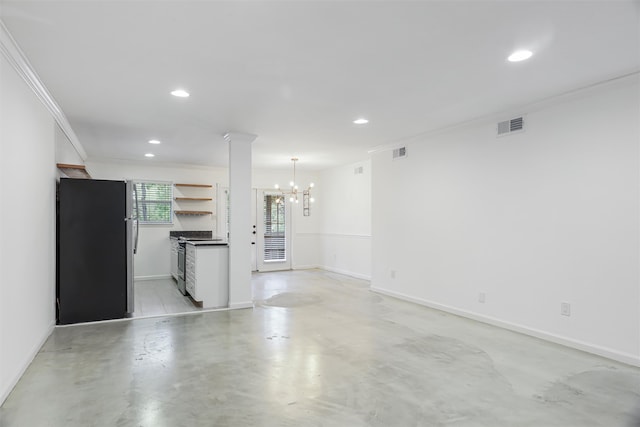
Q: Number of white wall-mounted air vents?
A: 3